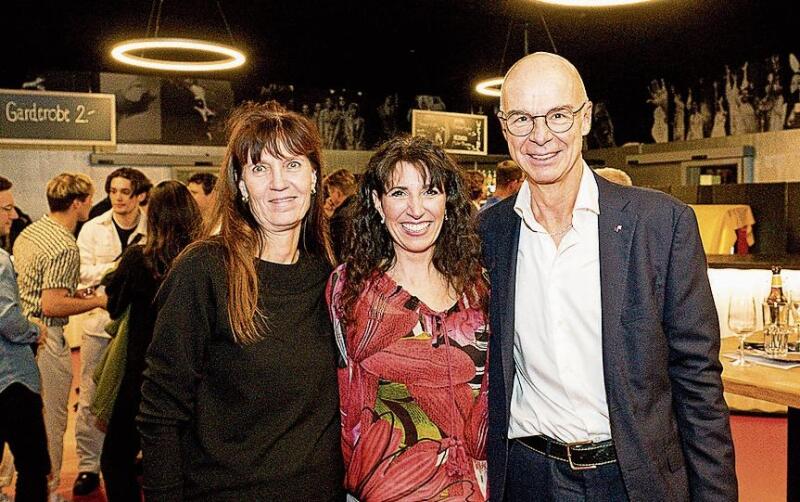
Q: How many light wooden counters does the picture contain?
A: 1